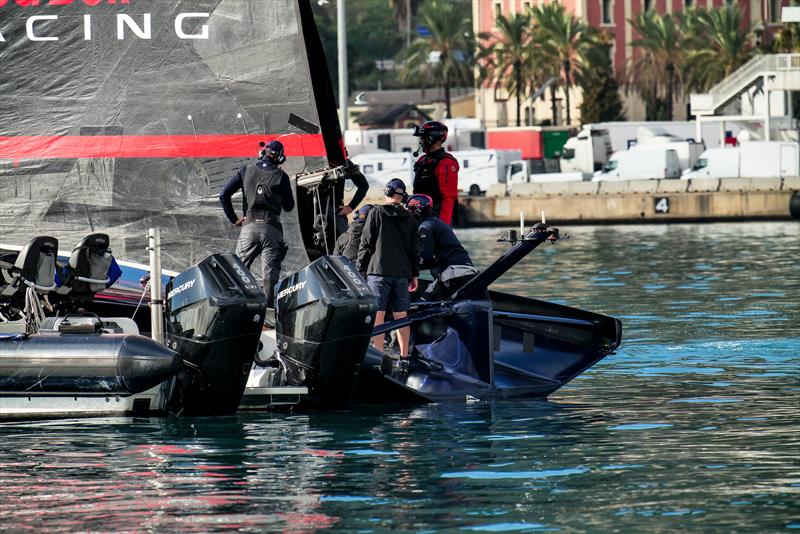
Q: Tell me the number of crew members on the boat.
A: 6